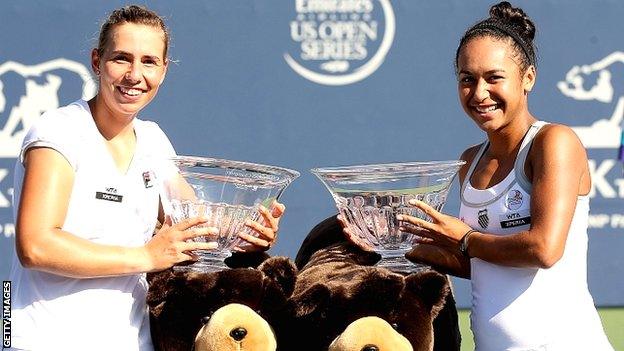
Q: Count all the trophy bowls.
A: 2